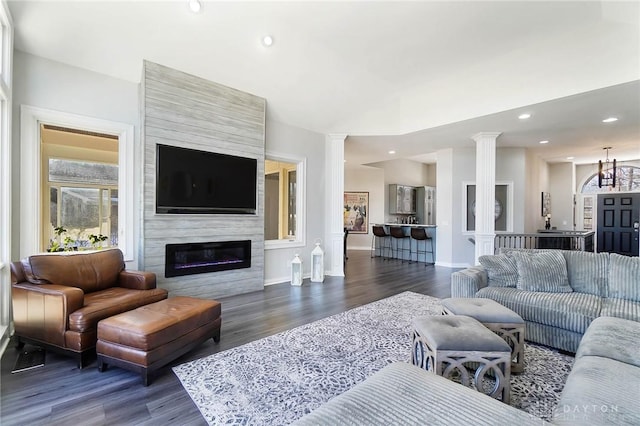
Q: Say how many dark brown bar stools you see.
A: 3